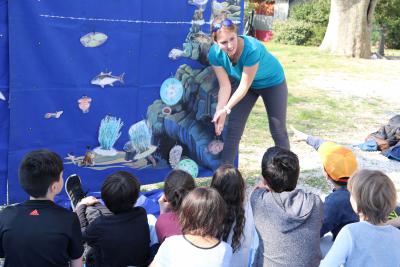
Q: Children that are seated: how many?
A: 8